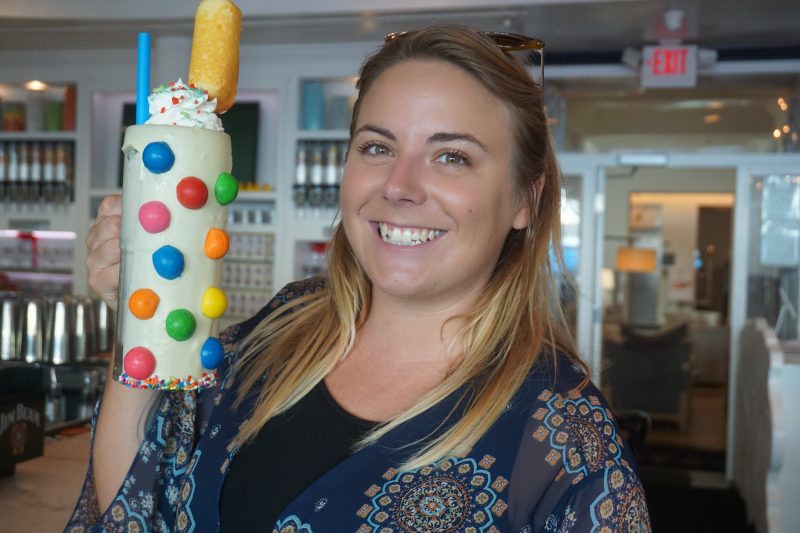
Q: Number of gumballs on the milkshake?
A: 11